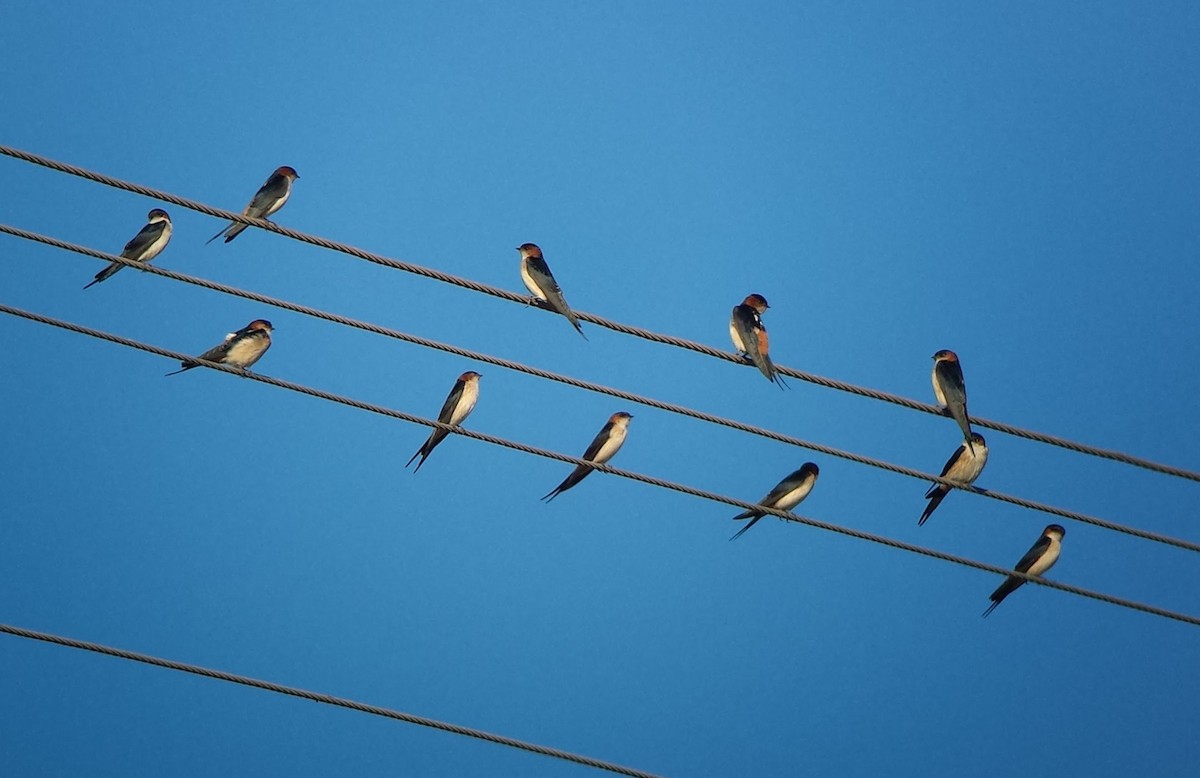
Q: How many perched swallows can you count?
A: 11